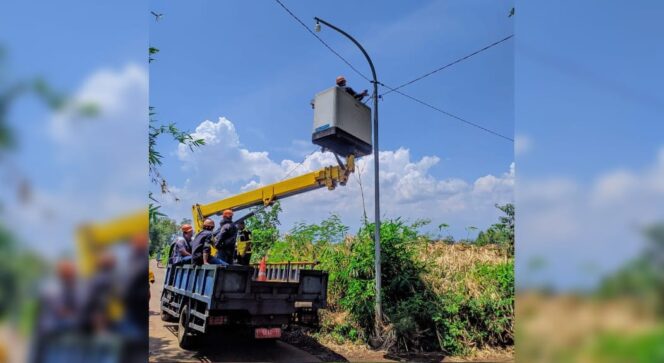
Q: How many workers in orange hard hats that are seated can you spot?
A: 2